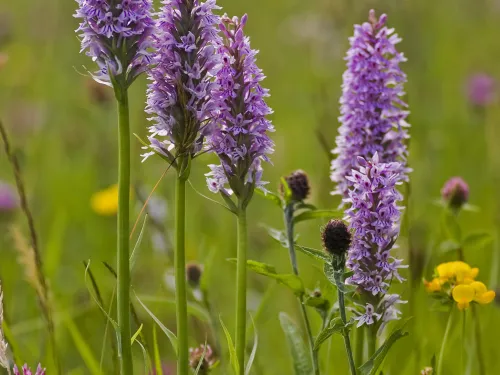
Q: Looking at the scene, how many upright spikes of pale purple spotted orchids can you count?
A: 5